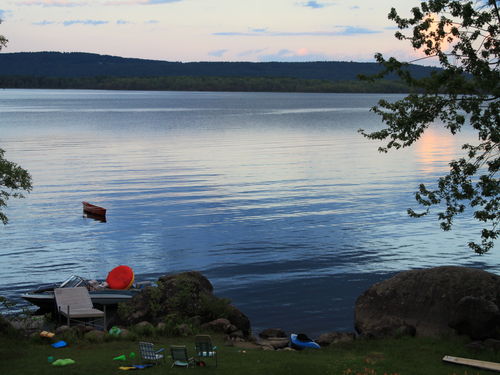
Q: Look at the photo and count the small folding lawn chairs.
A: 3